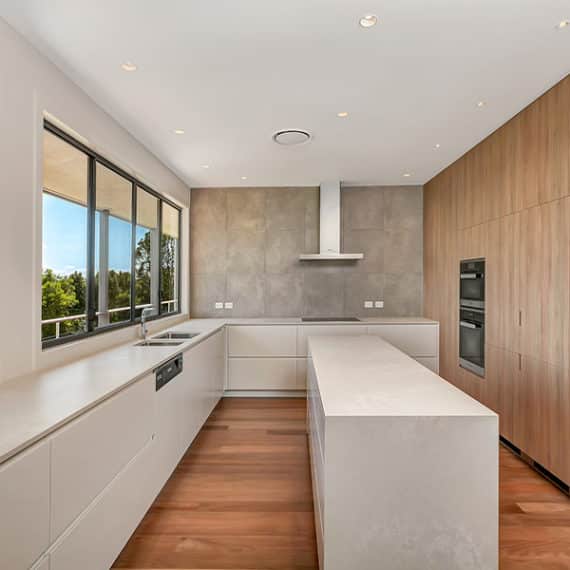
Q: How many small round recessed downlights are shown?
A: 10